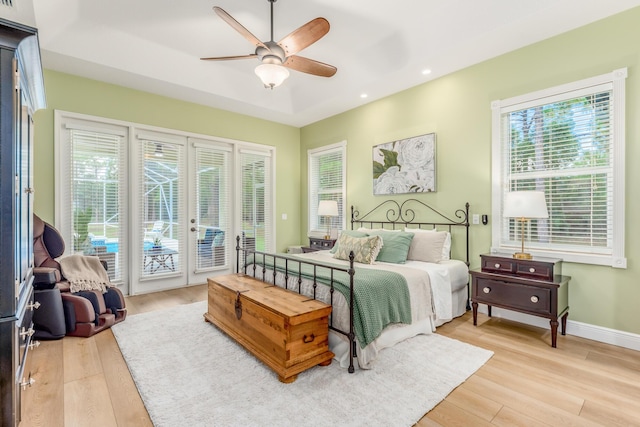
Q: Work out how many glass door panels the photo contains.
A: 4